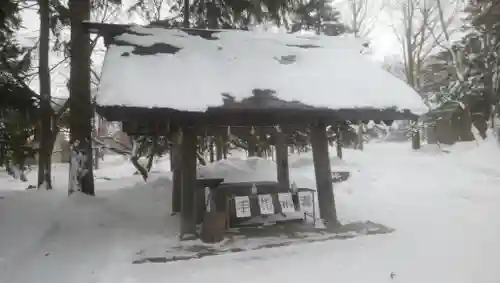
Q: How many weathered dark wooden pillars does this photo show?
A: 4